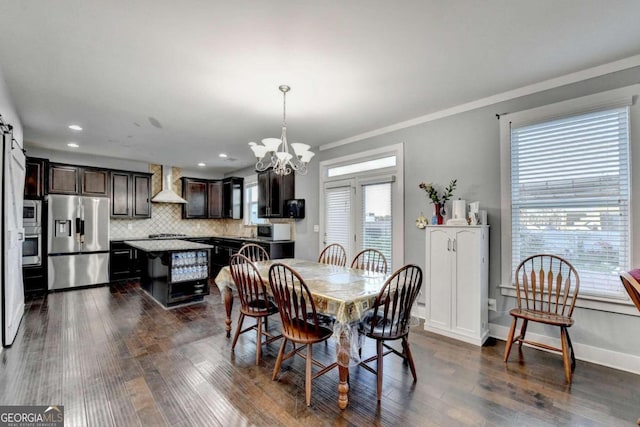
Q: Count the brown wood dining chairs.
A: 7